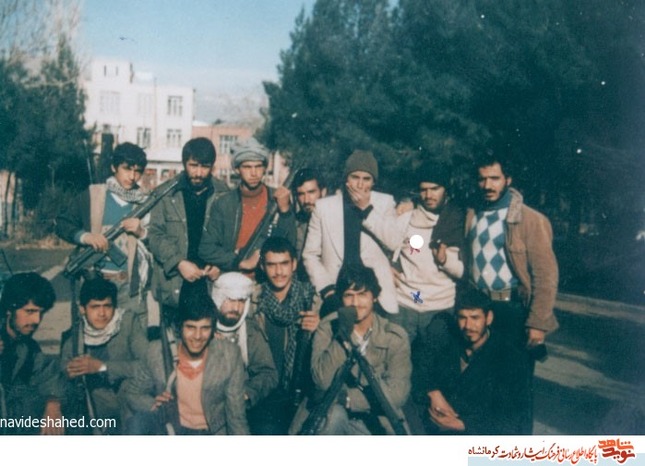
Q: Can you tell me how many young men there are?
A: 14